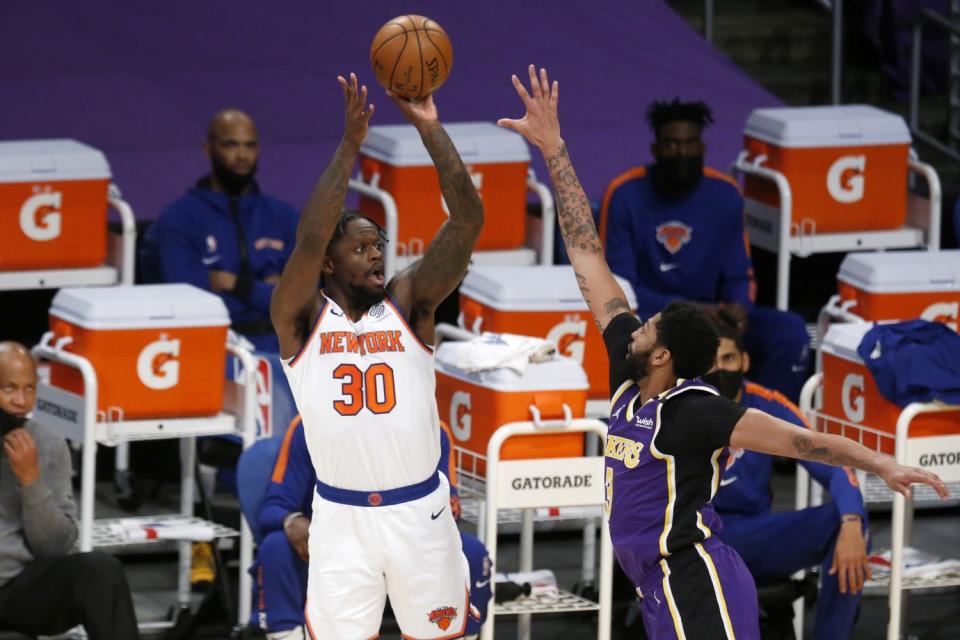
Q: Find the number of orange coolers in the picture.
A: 8